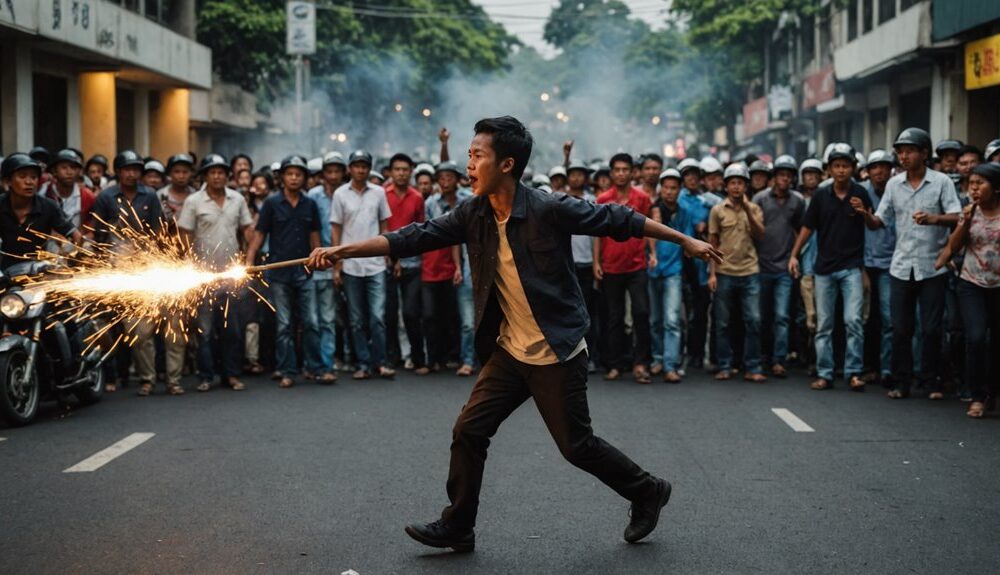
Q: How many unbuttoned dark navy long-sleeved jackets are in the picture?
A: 1